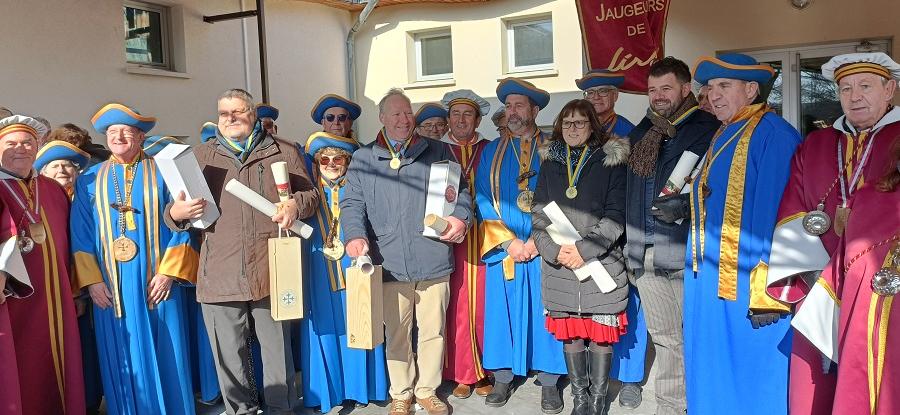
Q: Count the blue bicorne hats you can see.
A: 11